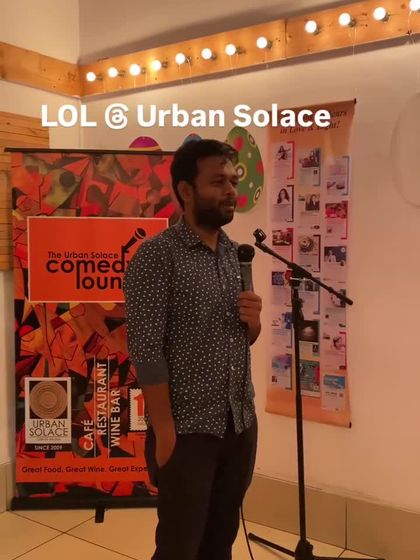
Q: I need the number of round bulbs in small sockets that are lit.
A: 12